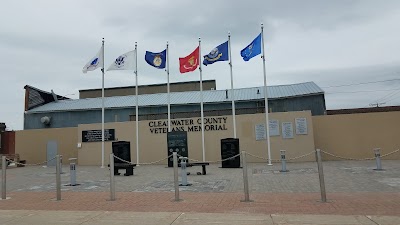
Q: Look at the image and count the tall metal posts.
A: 6